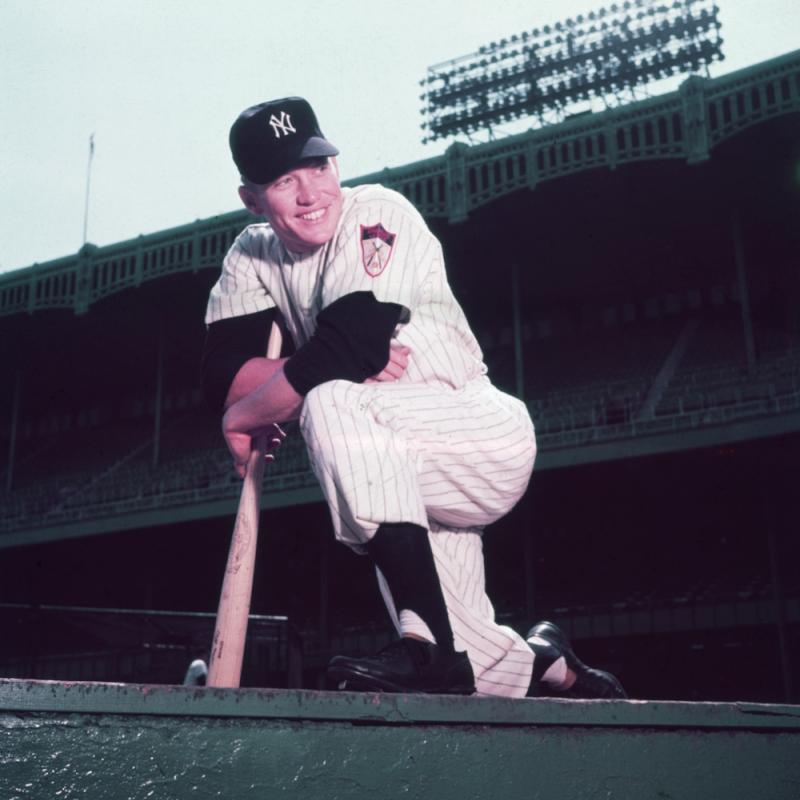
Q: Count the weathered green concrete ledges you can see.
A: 1